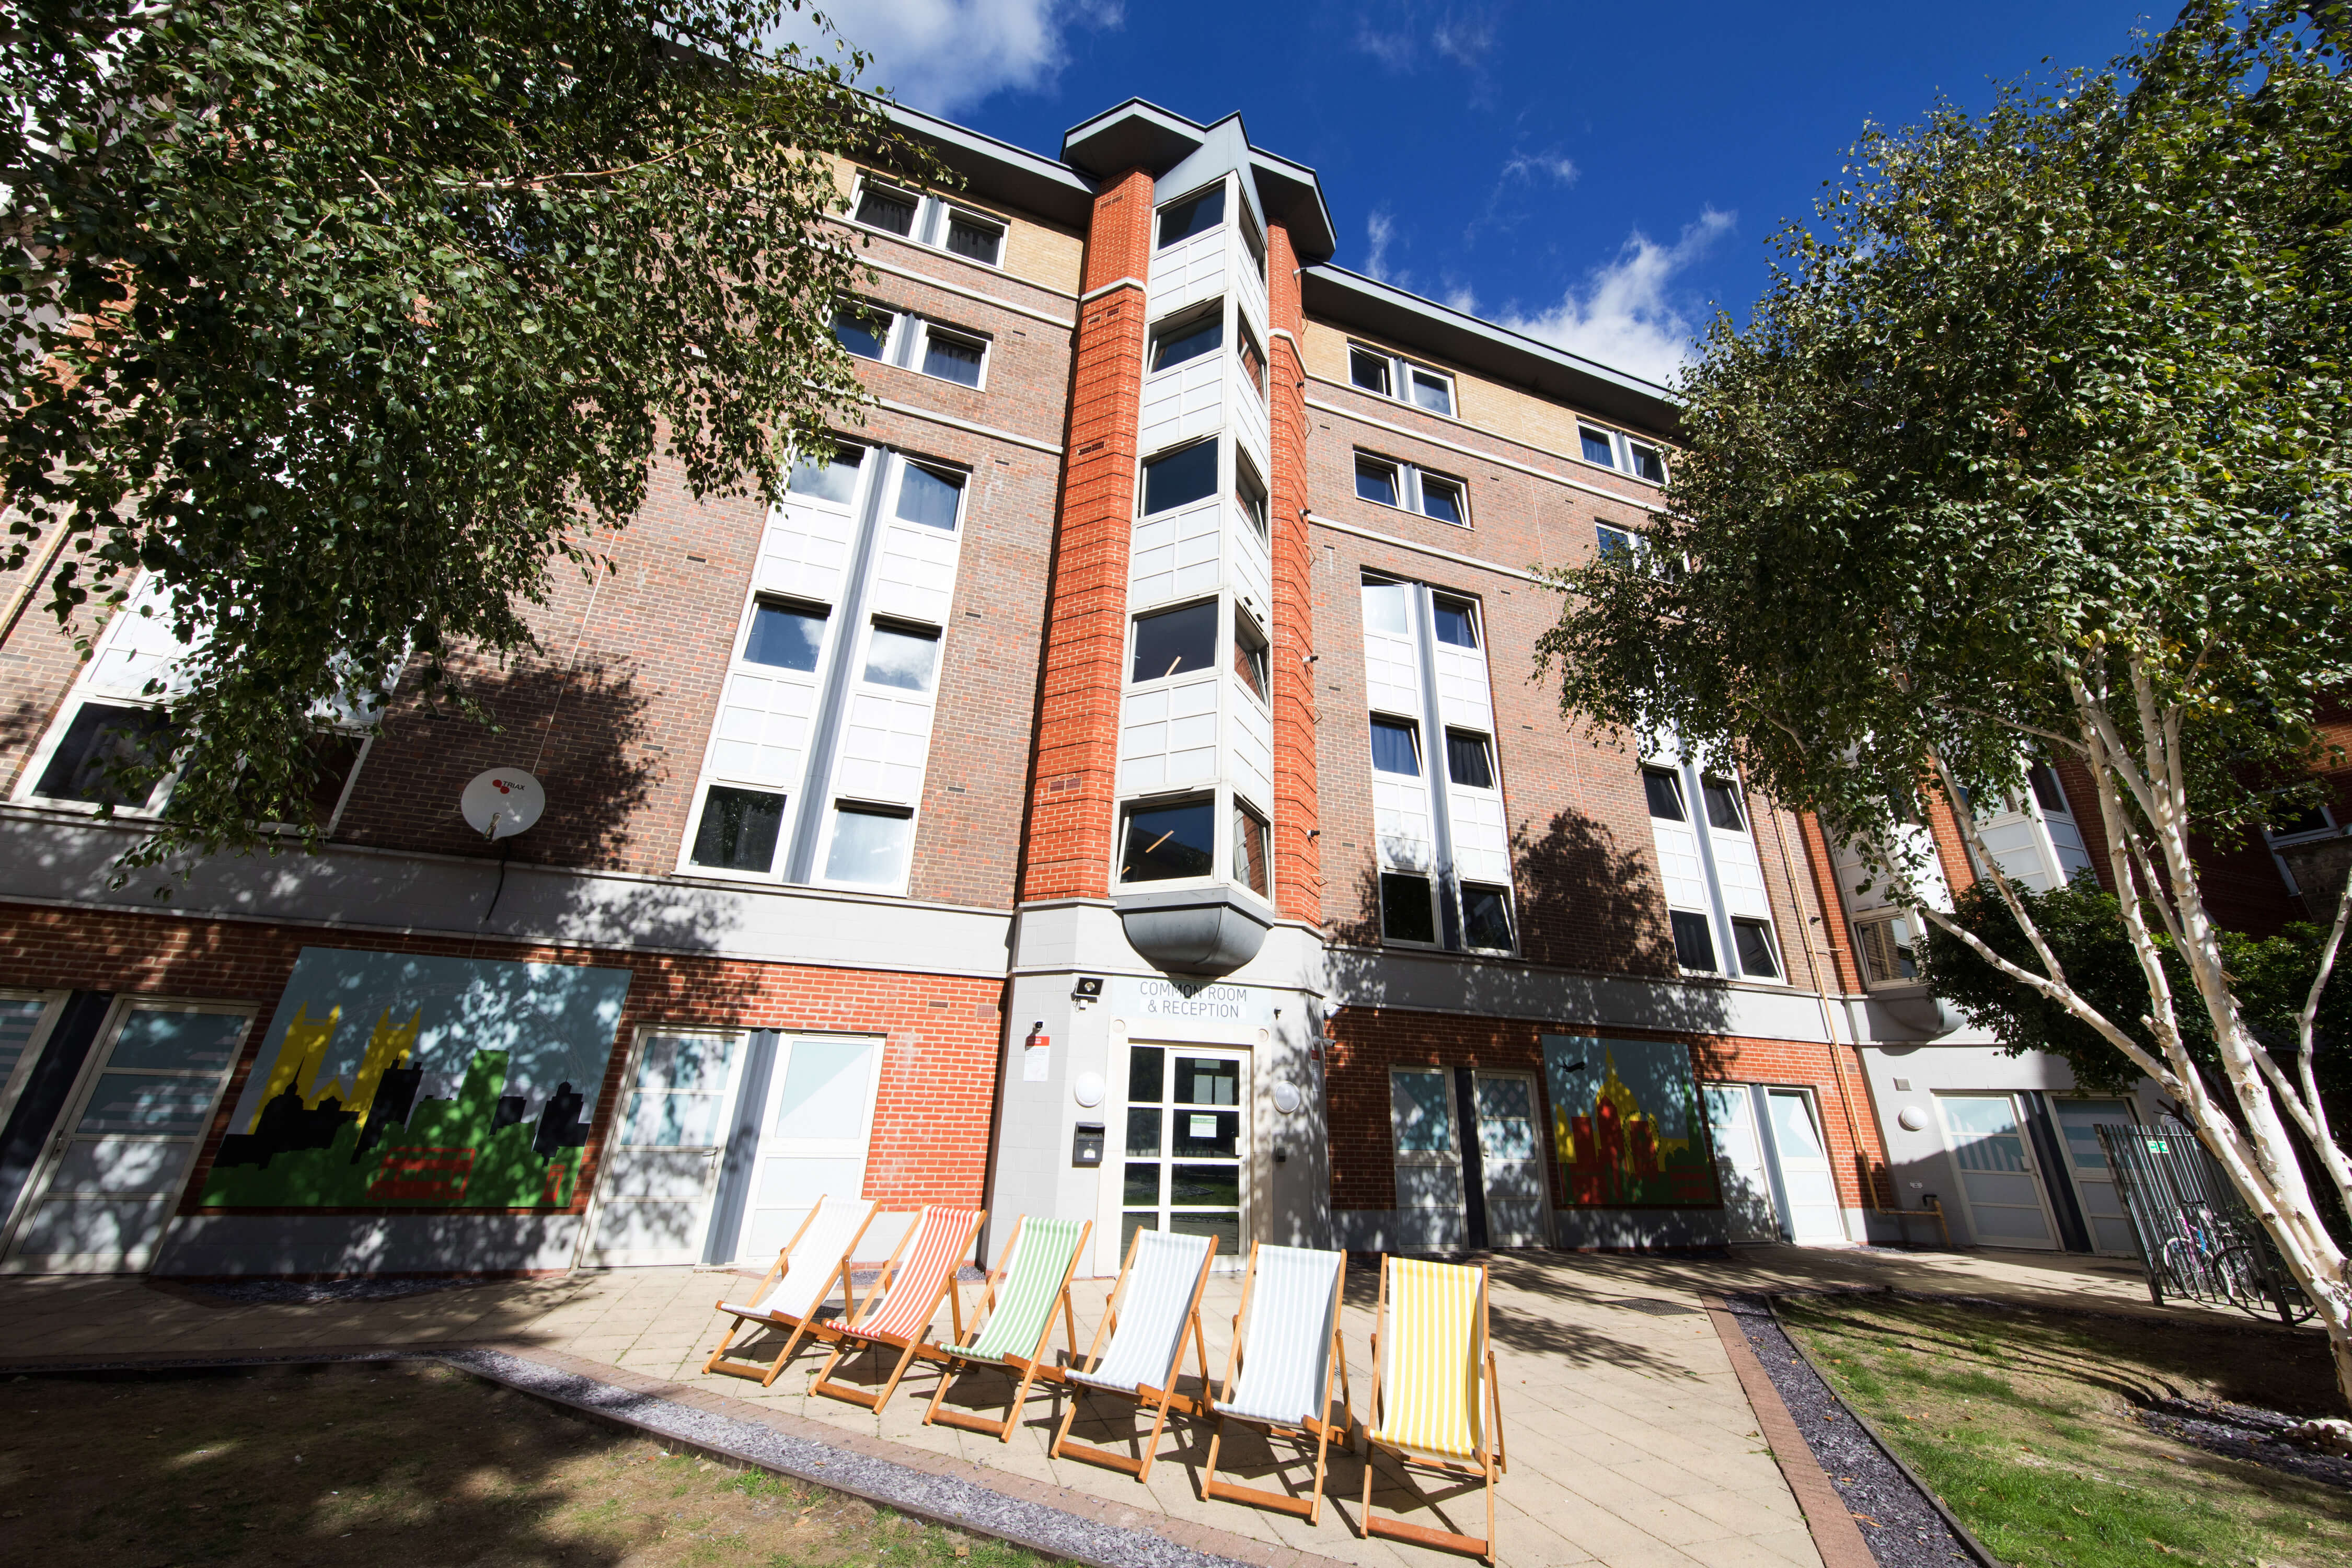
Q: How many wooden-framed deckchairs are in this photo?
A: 6